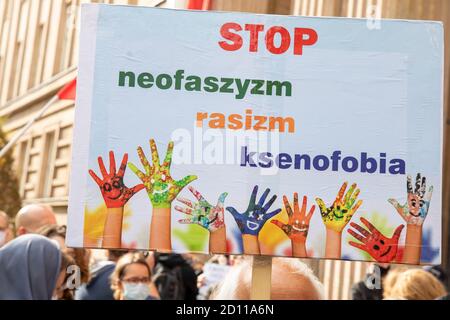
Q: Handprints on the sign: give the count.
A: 8